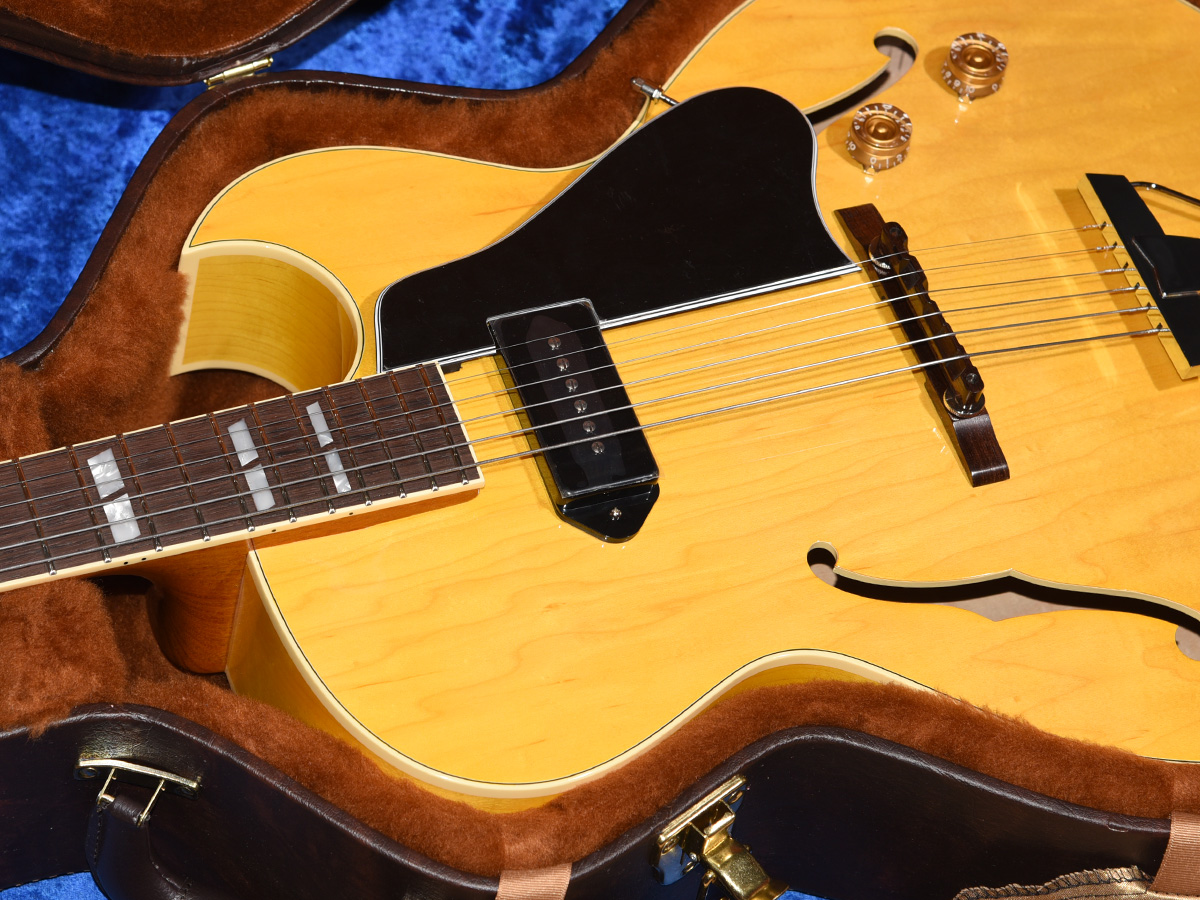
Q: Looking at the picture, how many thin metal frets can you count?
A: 11